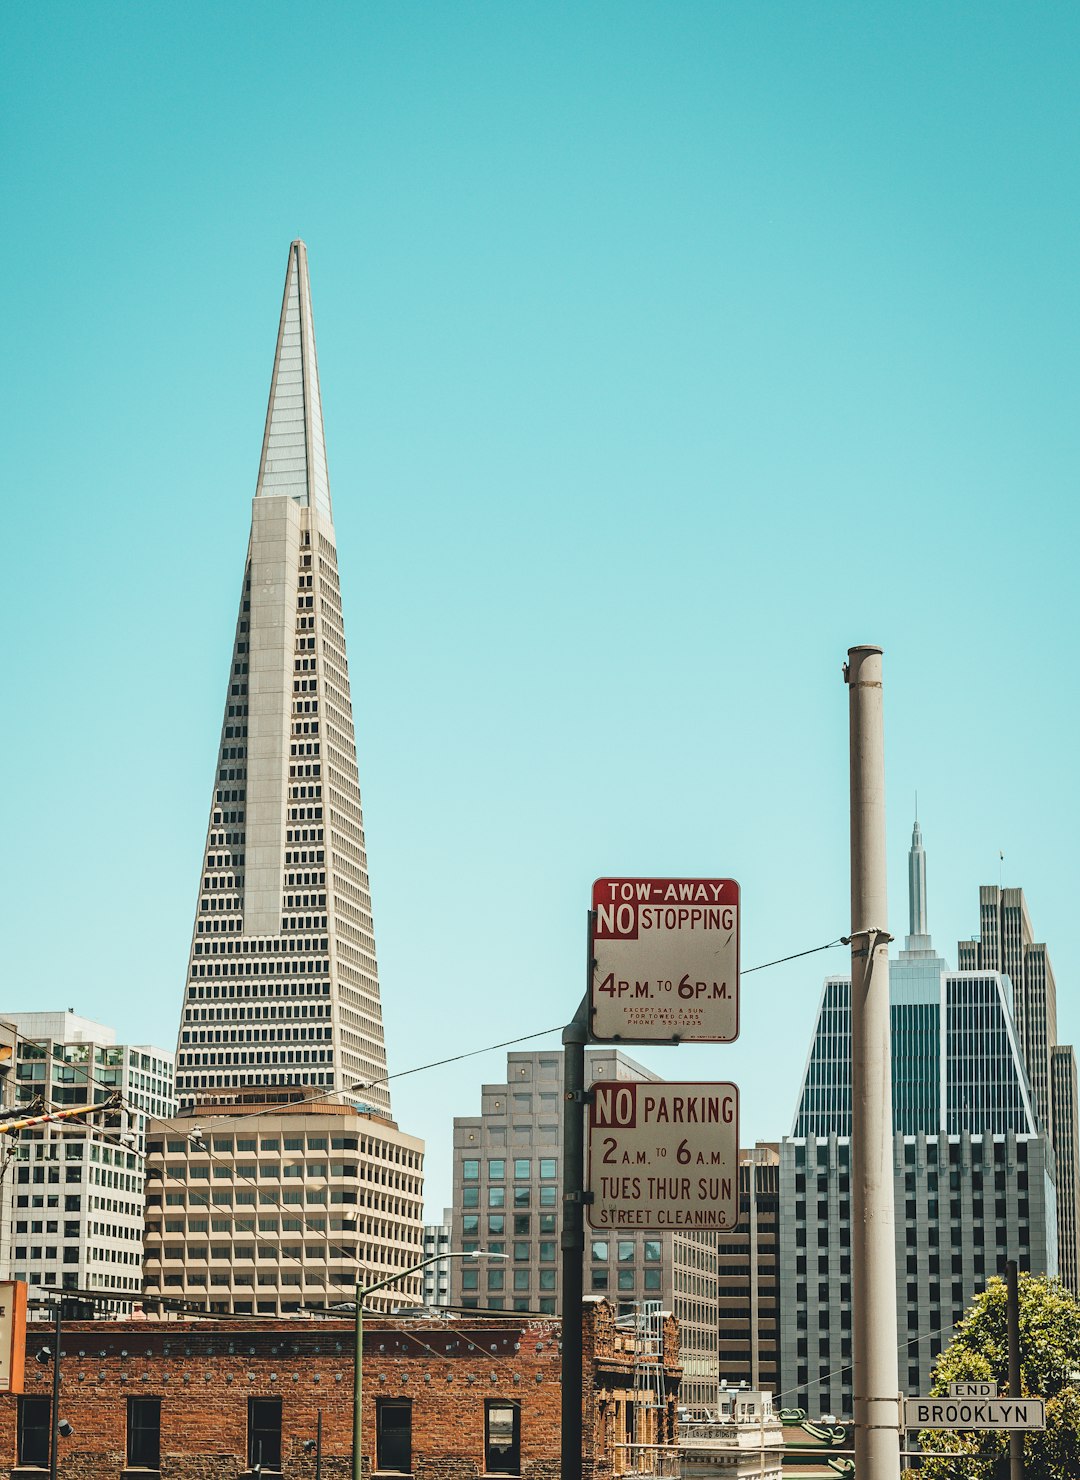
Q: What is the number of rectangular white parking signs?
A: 2